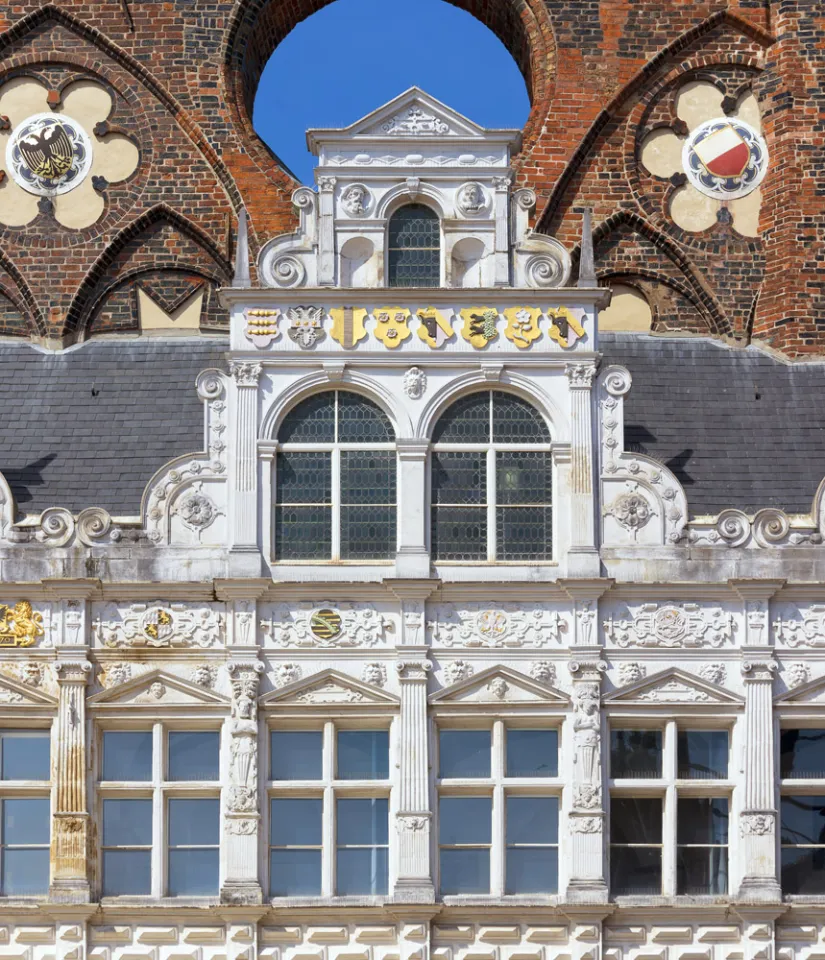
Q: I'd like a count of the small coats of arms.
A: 8